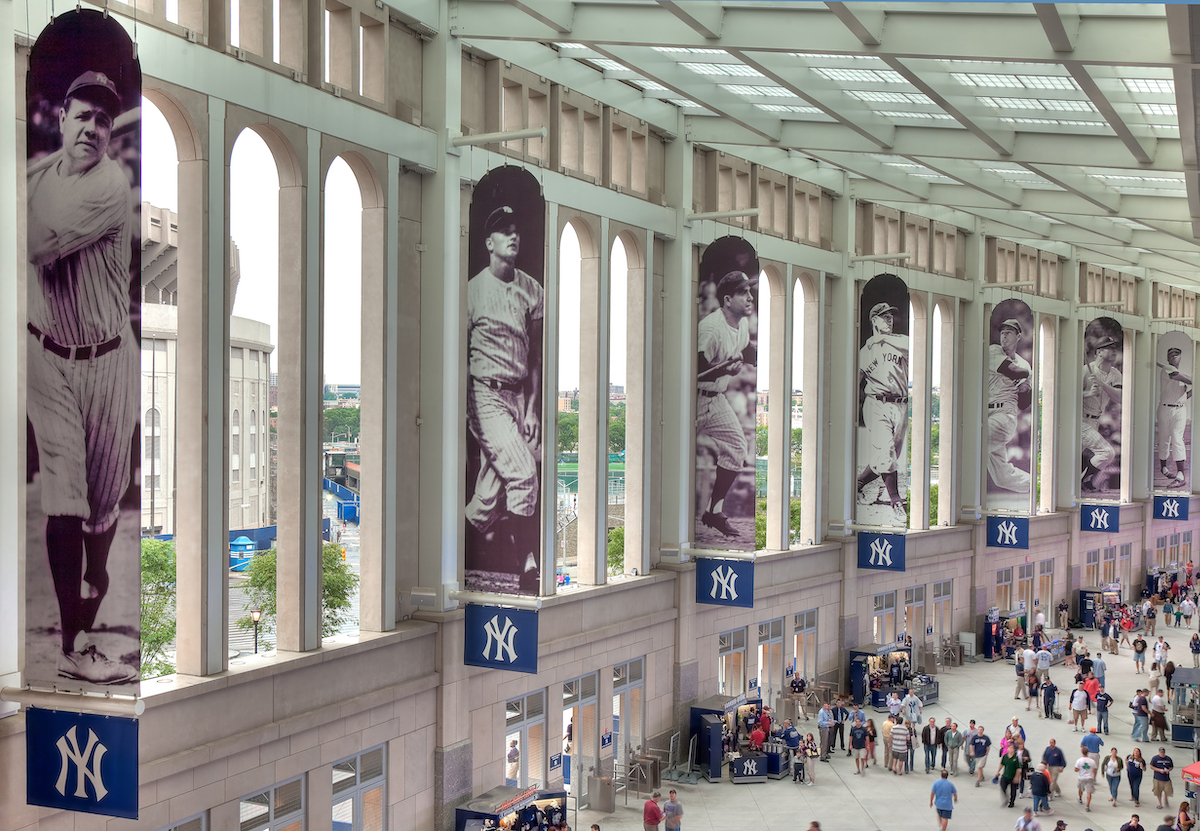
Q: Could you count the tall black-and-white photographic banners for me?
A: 7